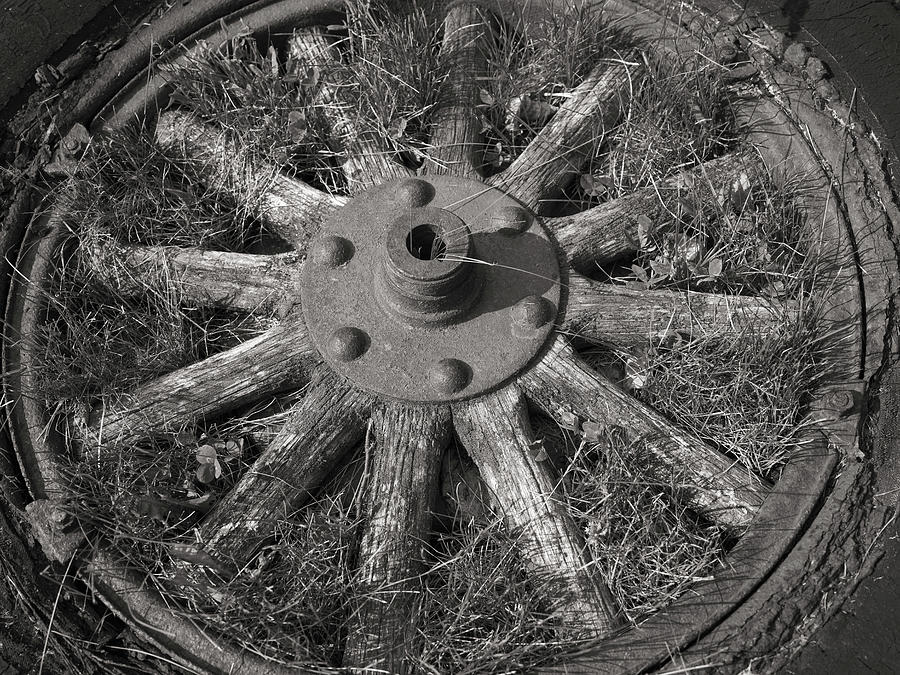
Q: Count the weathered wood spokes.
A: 12